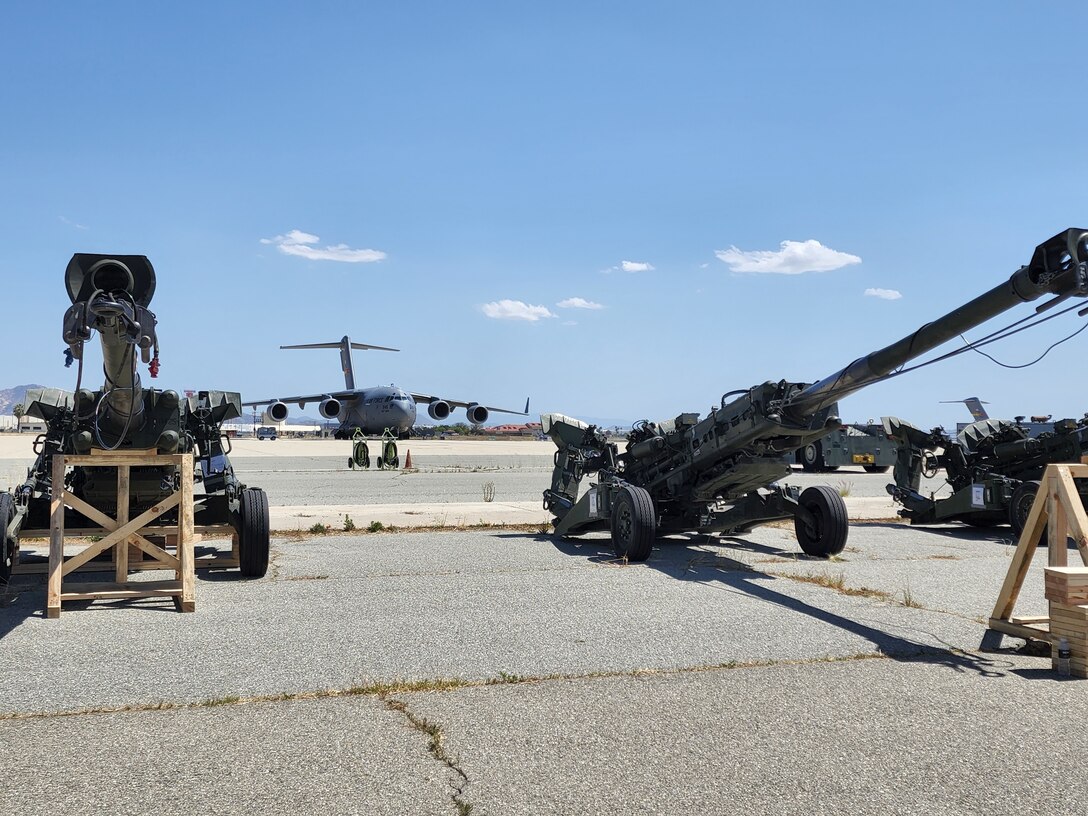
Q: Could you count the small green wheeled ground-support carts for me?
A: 2